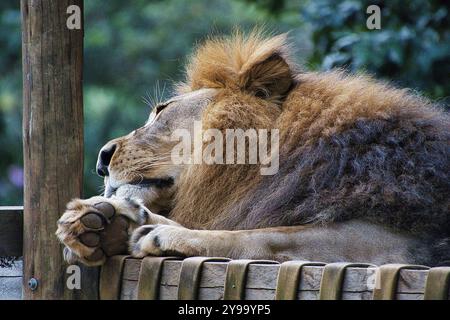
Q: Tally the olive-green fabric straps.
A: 8